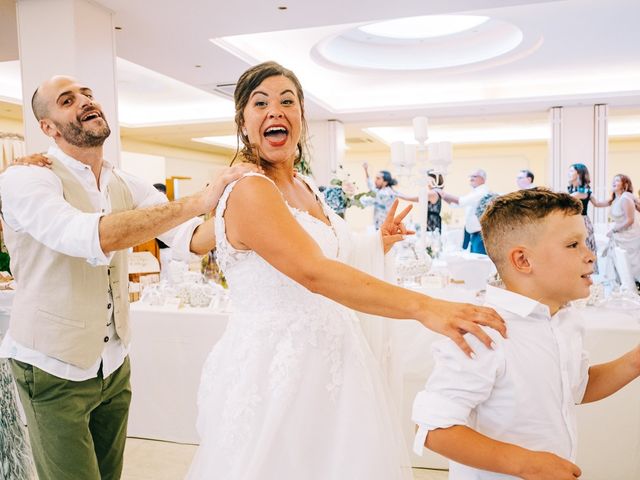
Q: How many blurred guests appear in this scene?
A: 6